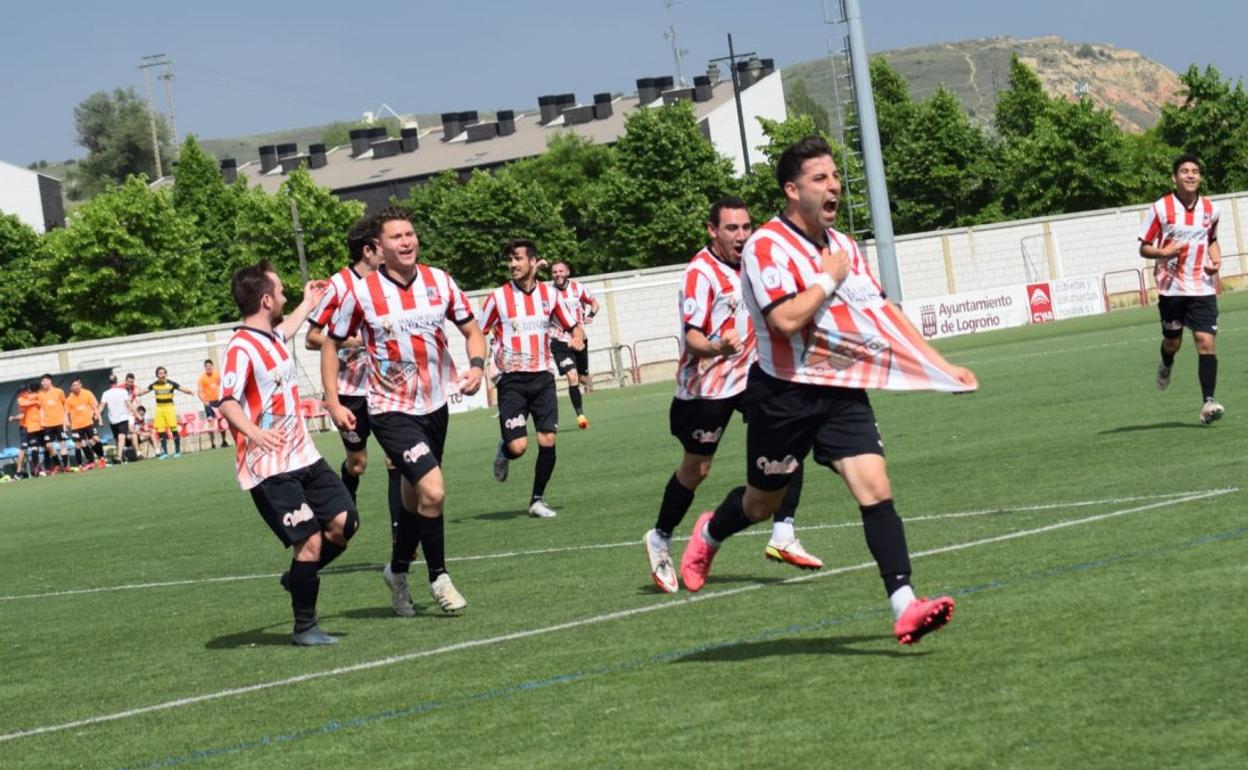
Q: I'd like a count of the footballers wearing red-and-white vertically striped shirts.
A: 8